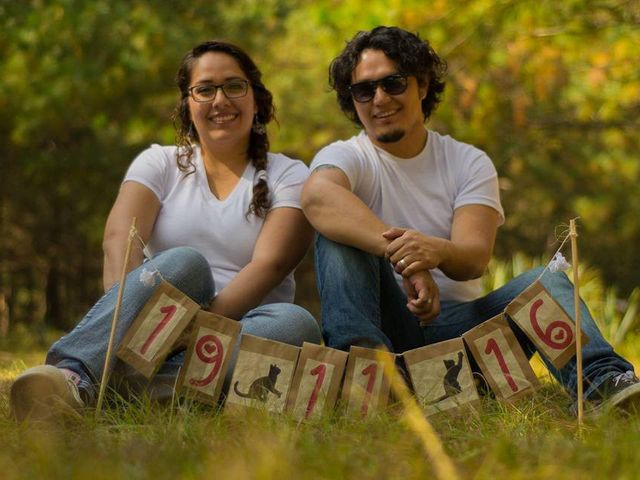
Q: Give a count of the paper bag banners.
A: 8